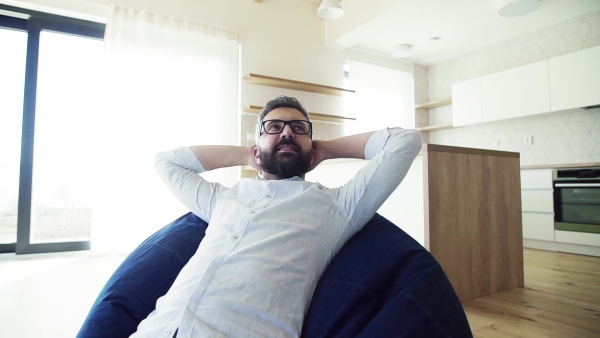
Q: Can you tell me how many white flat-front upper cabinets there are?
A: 3